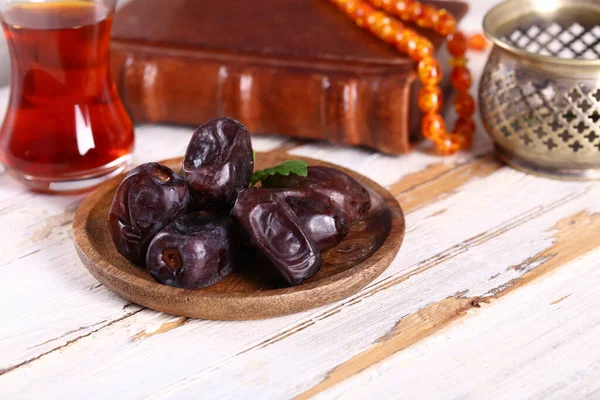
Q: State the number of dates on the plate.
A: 6